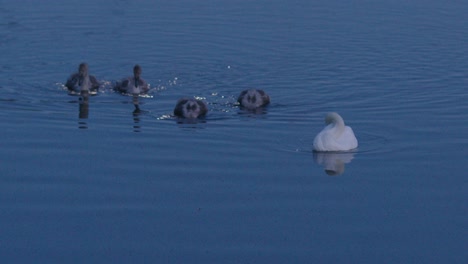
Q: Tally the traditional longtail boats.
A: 0